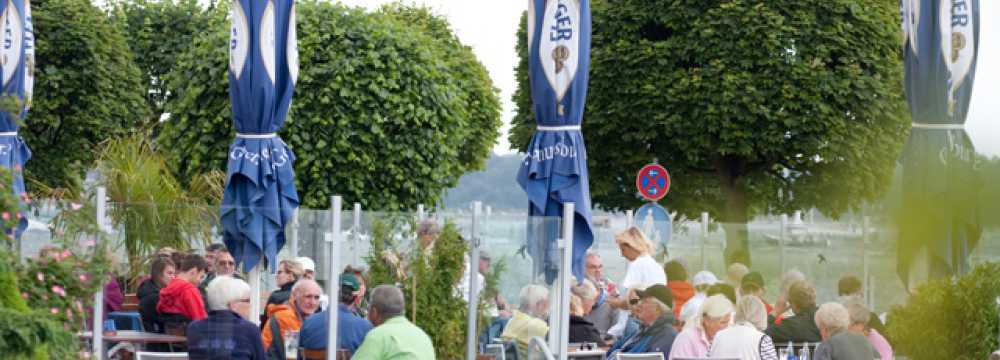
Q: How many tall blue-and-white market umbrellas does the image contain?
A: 4